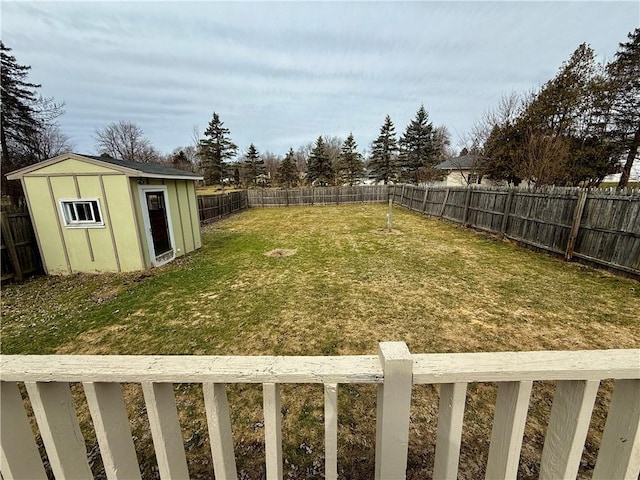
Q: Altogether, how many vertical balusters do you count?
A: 11